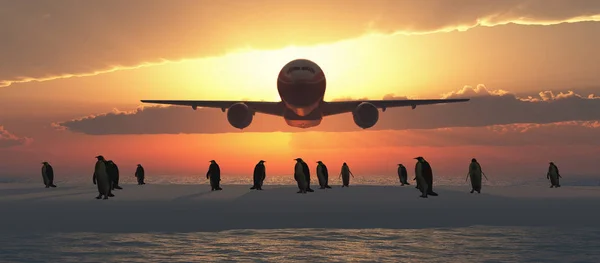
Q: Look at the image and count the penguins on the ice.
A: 13